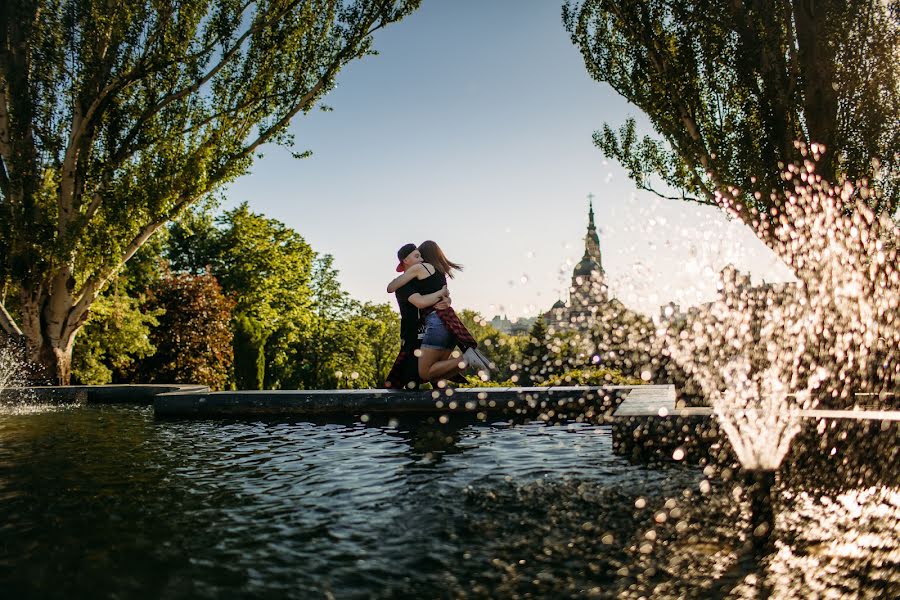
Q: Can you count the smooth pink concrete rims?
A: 0